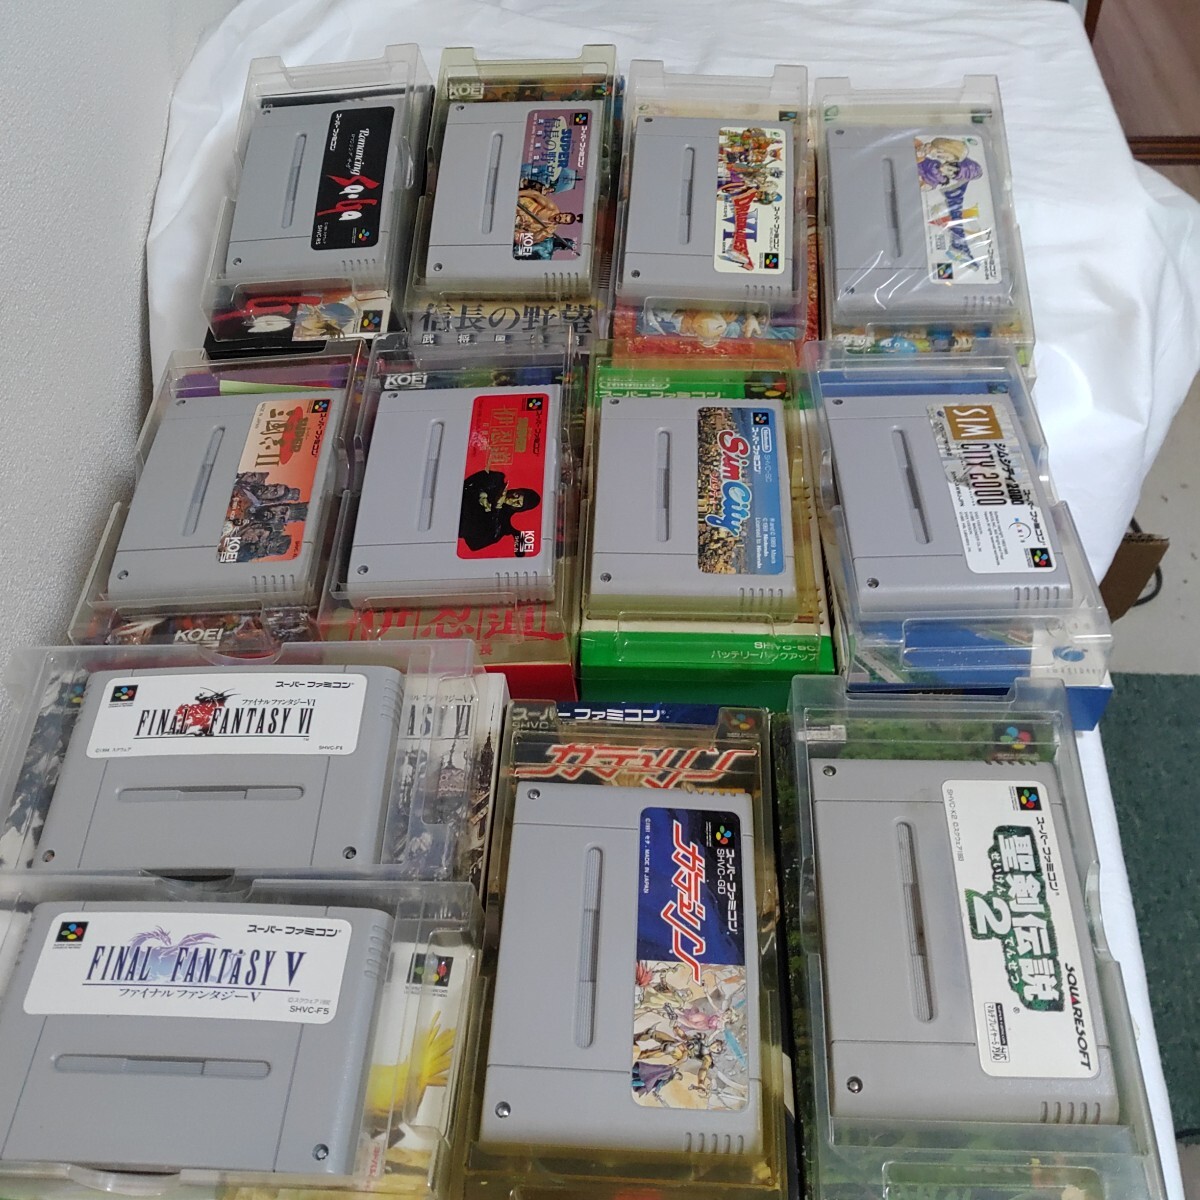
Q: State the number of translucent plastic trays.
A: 12